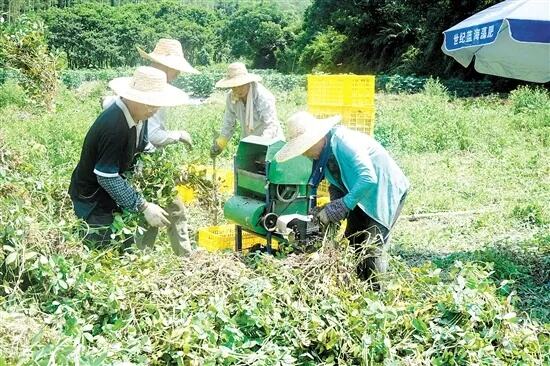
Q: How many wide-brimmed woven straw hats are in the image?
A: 4